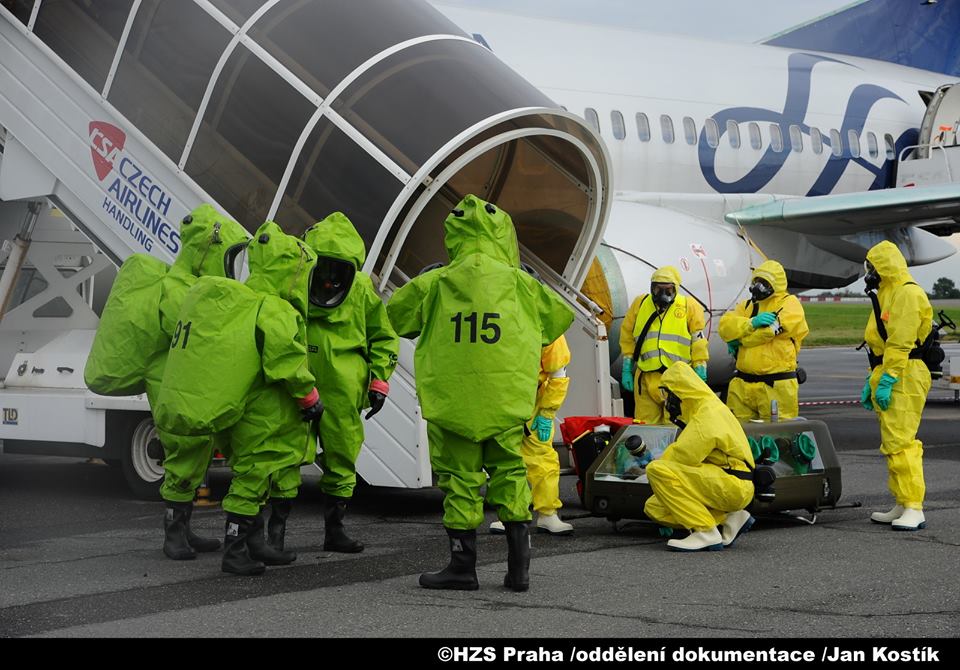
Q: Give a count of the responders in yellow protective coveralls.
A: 5